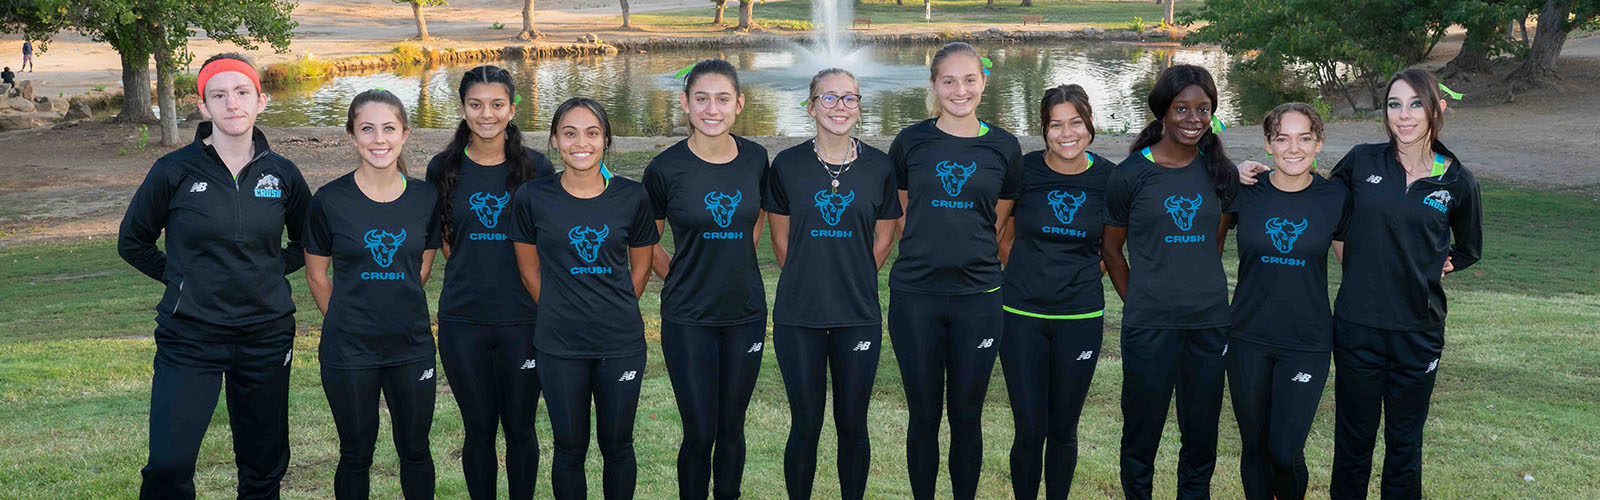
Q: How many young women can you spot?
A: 11